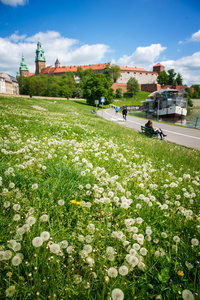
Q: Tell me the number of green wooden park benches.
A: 1